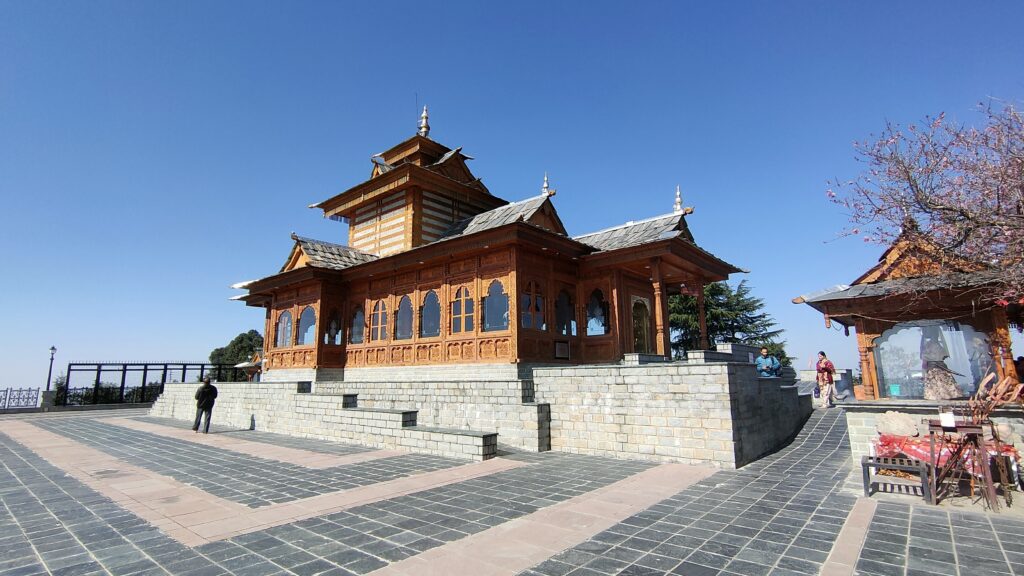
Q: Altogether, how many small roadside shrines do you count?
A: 1